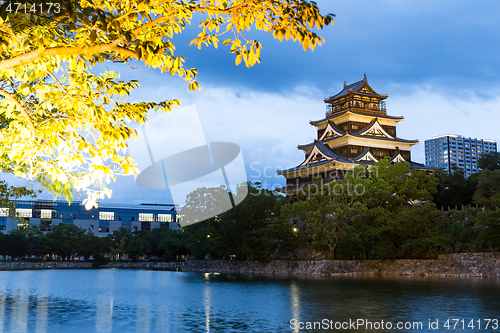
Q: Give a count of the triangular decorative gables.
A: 6